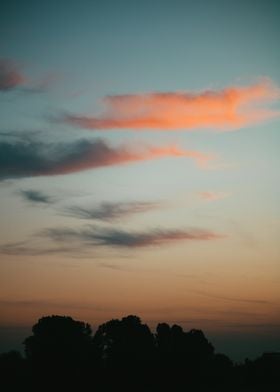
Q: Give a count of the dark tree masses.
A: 3